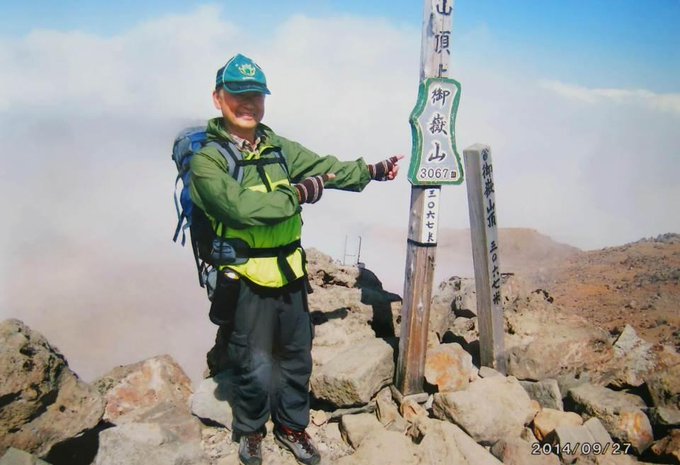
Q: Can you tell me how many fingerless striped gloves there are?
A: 2